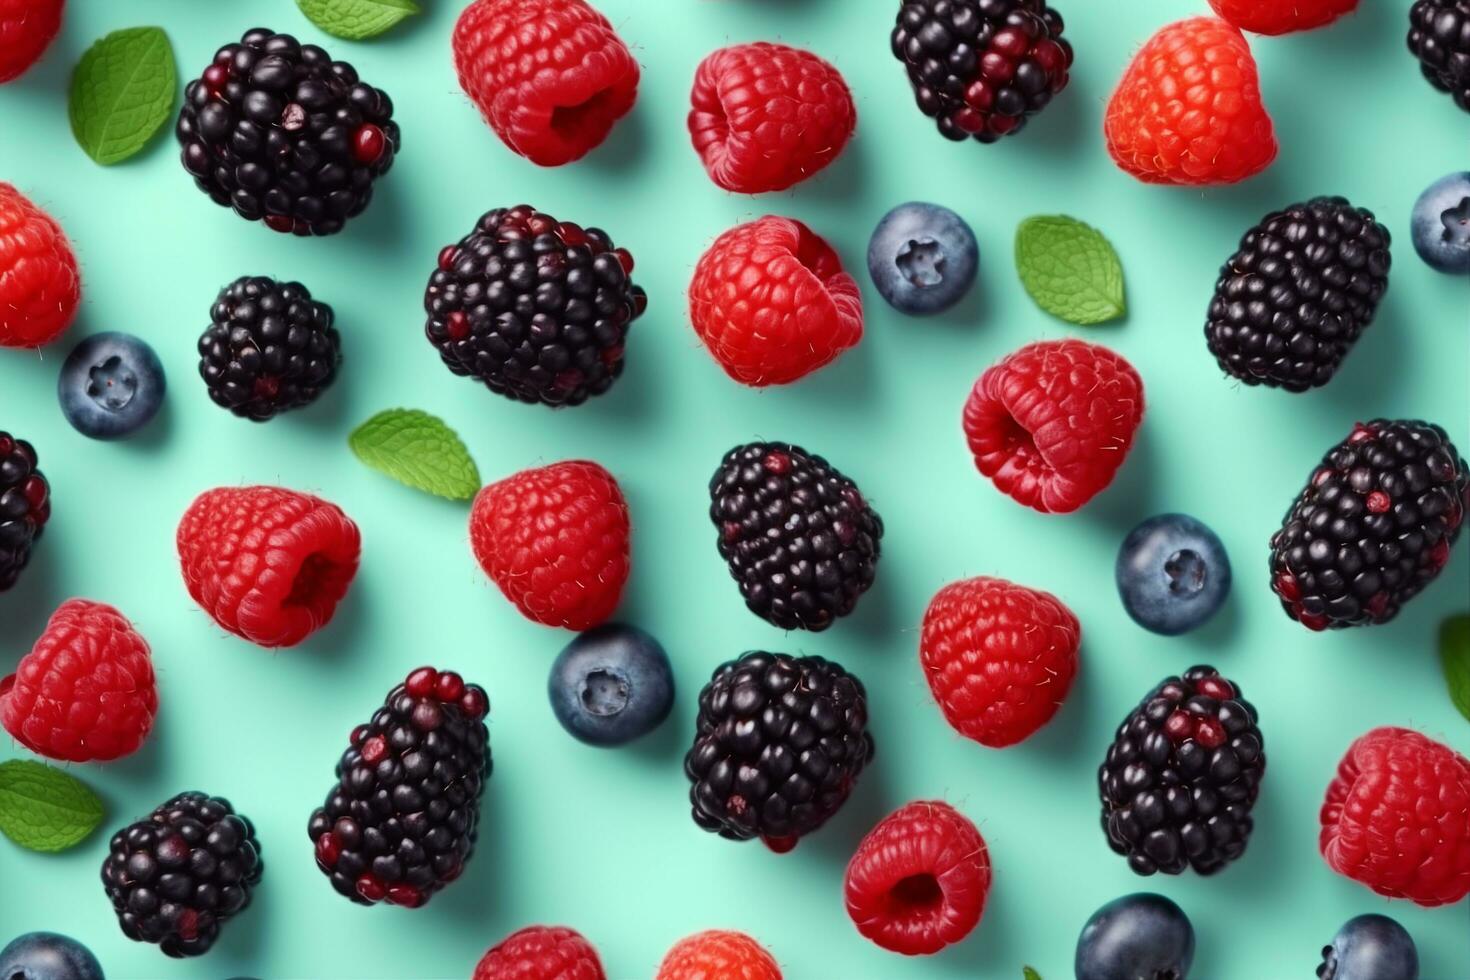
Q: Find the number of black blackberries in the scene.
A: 13